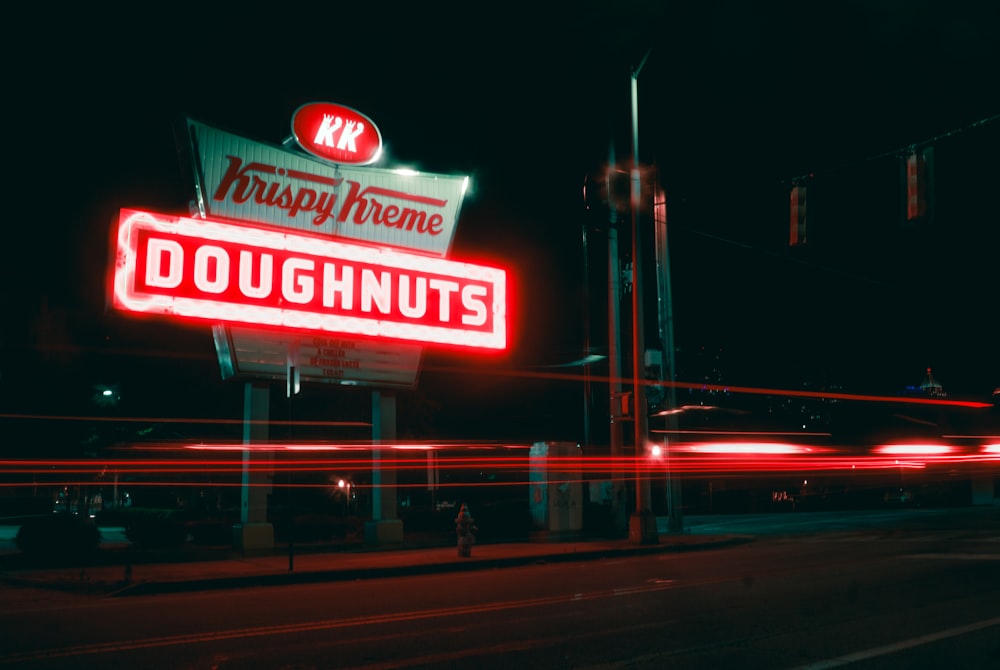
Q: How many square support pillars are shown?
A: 2